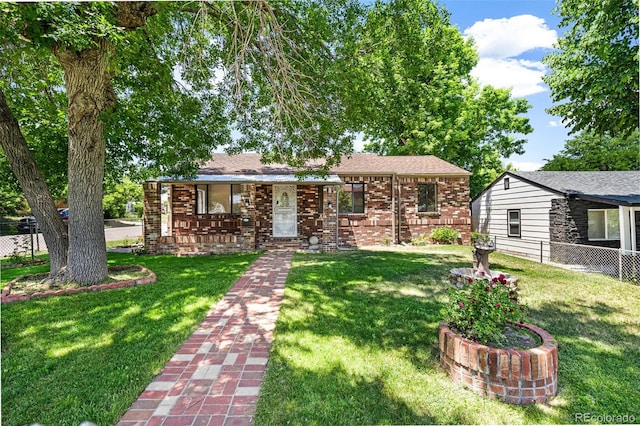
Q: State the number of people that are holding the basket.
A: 0